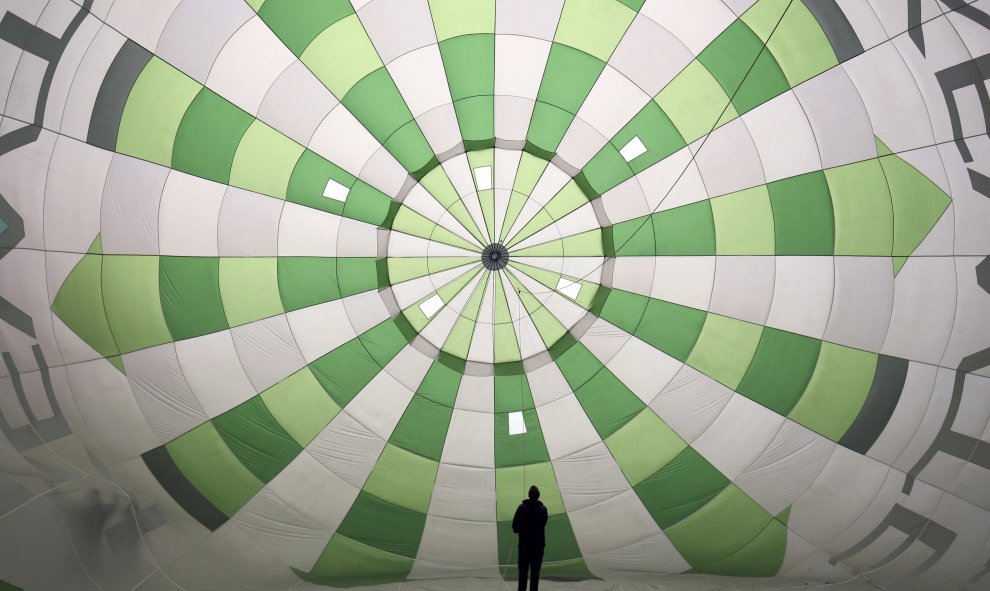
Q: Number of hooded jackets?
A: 1